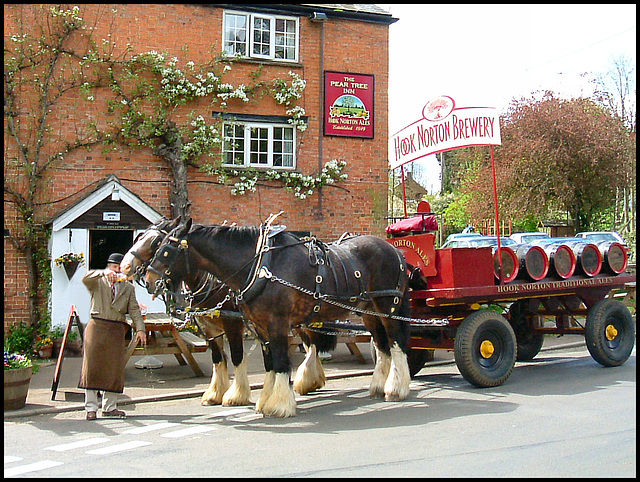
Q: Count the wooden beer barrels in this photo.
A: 5